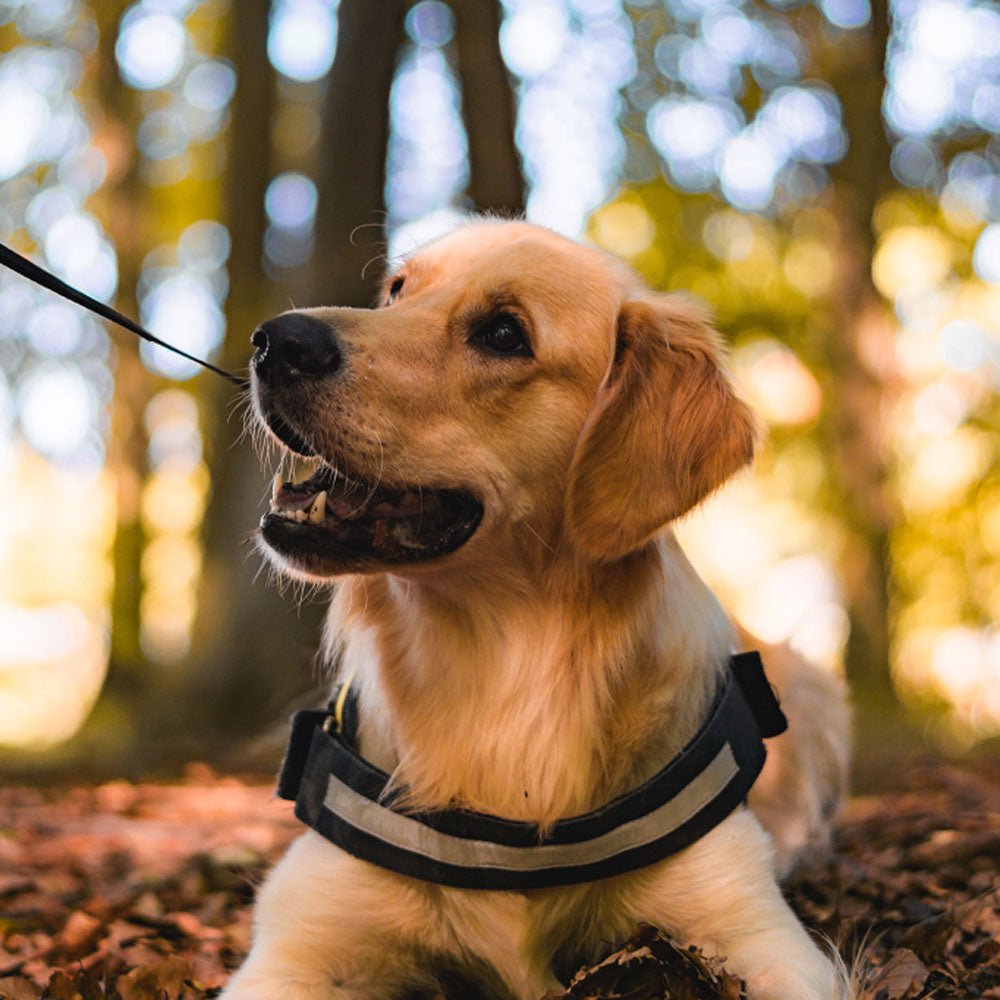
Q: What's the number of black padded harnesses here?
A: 1